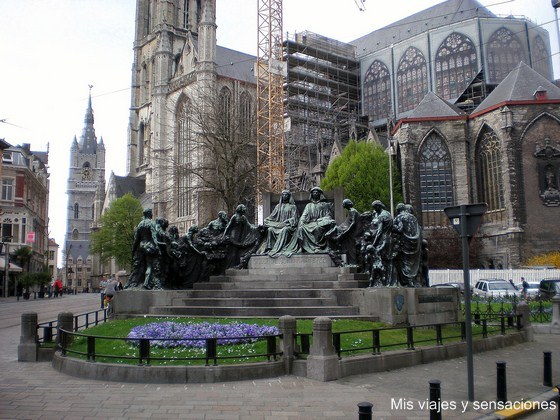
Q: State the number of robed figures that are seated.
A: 2